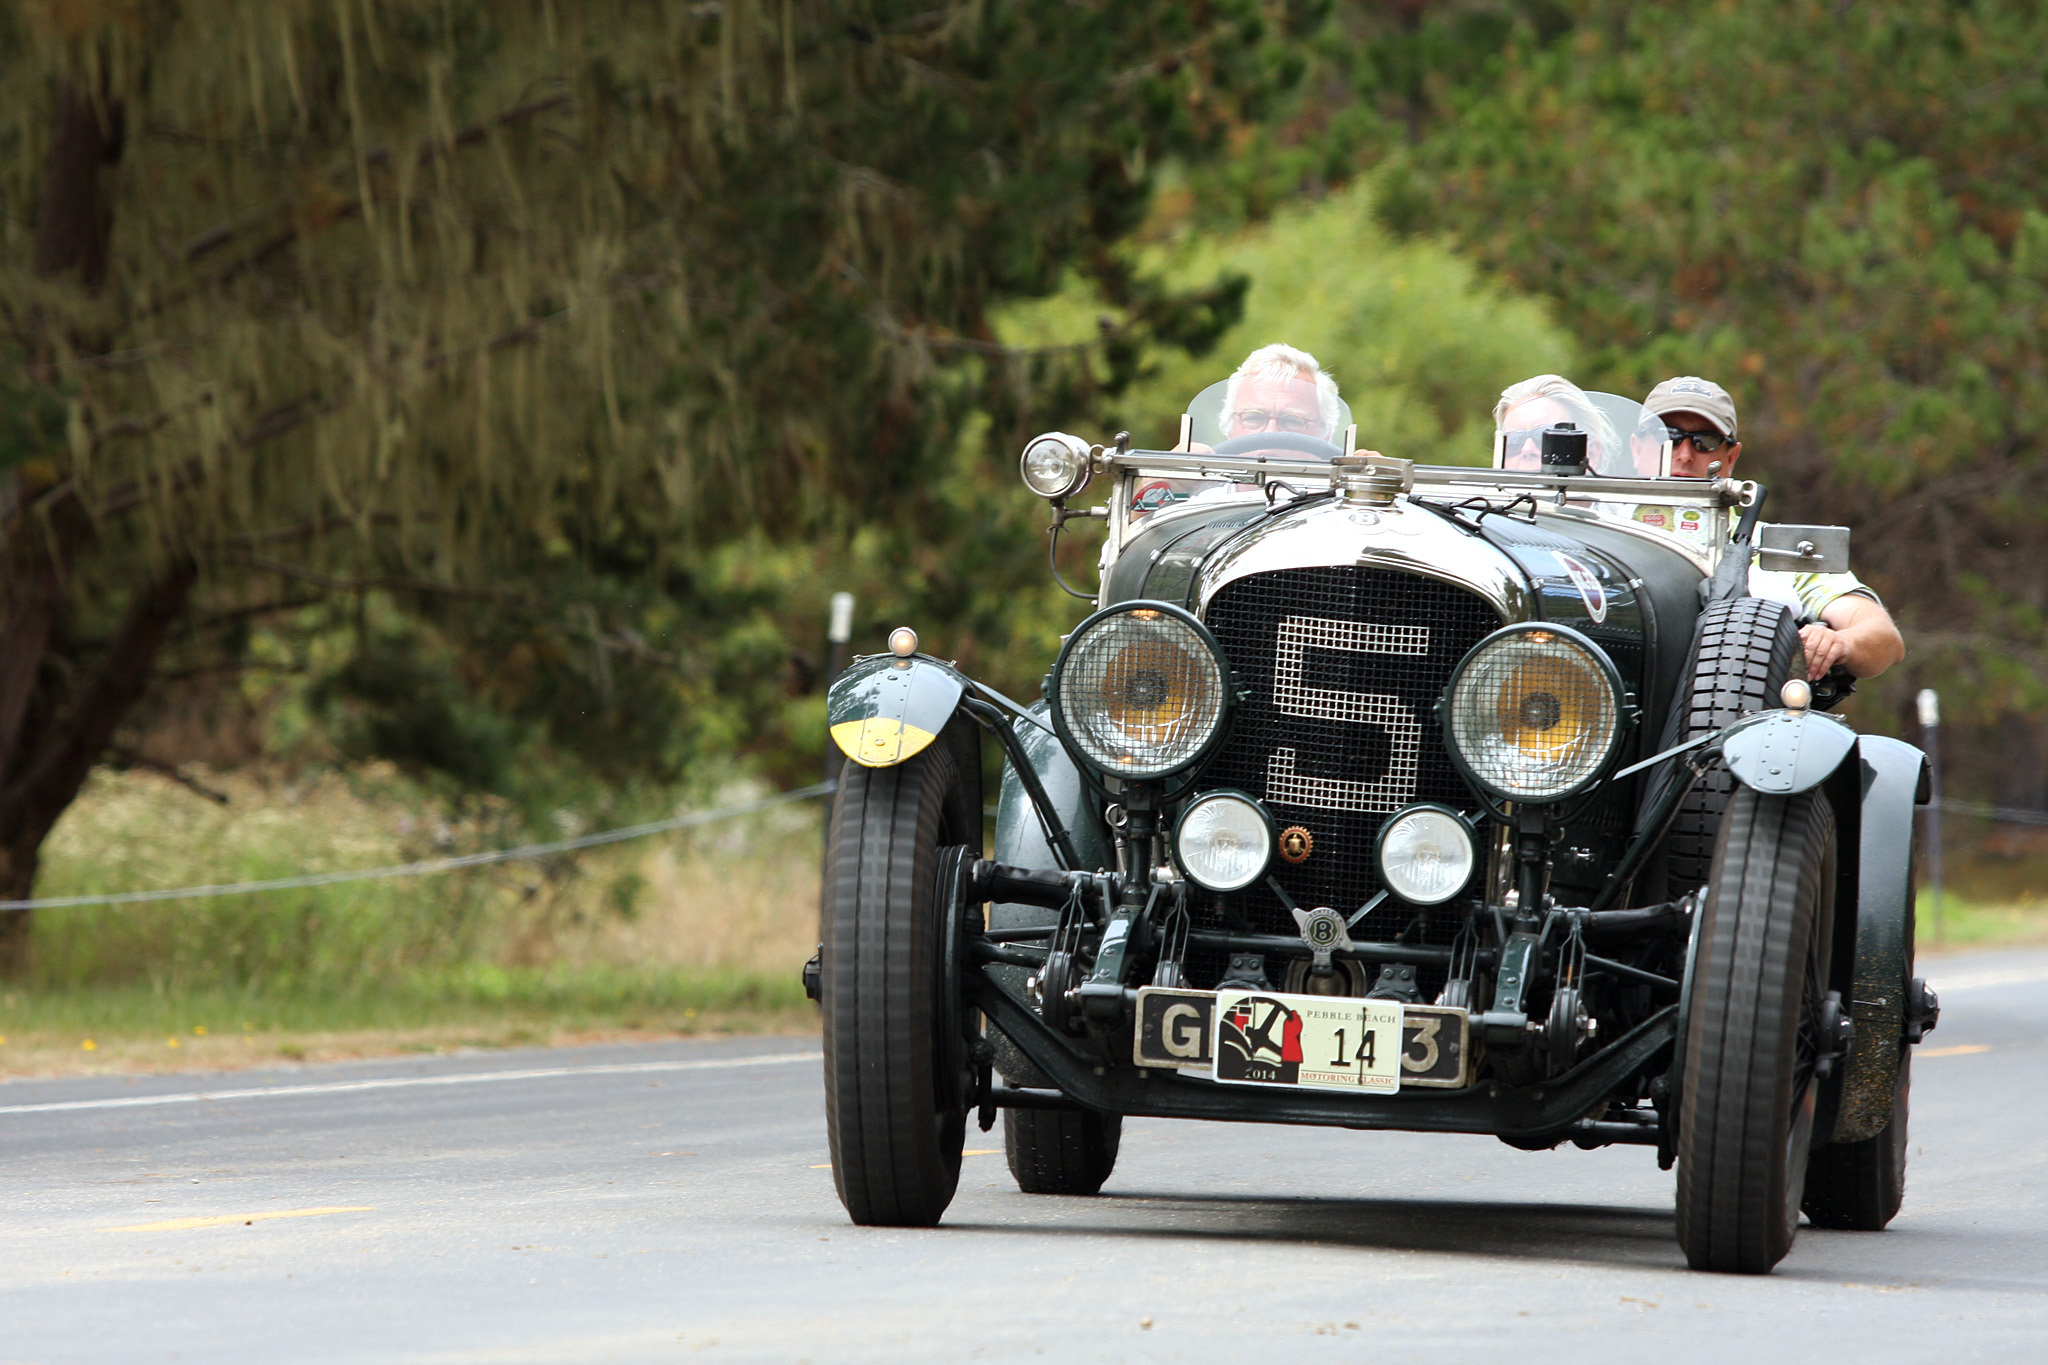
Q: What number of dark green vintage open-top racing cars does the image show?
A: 1